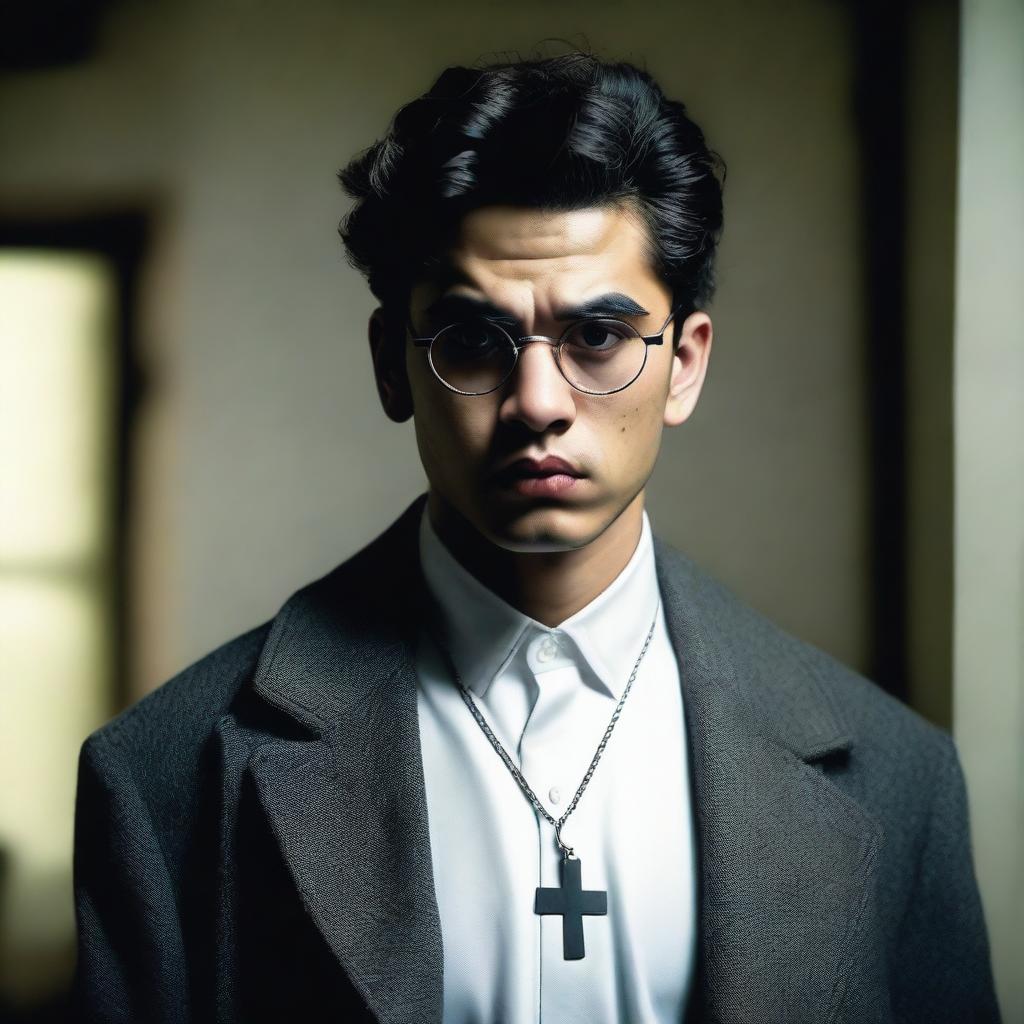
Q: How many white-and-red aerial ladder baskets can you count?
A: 0